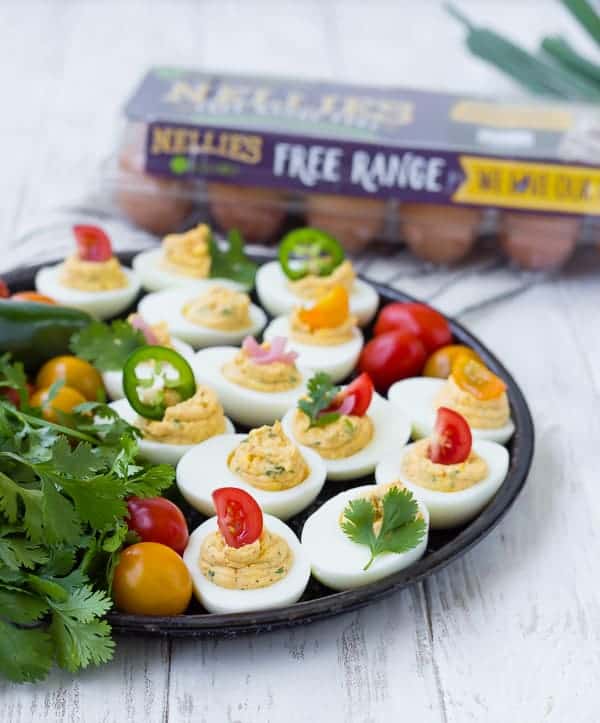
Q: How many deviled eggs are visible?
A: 14